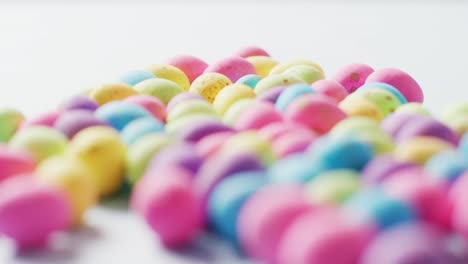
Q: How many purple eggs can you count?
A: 11